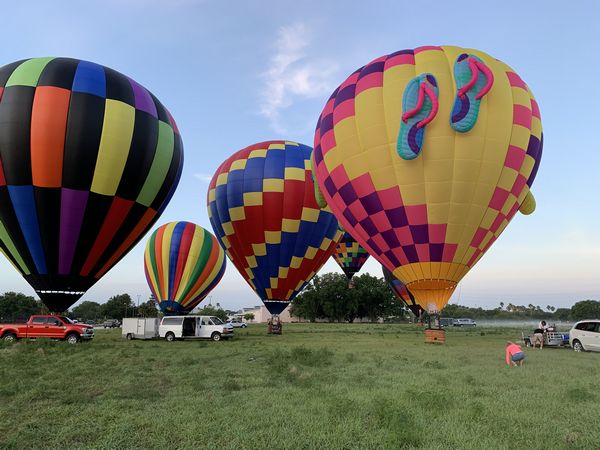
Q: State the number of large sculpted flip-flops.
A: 2